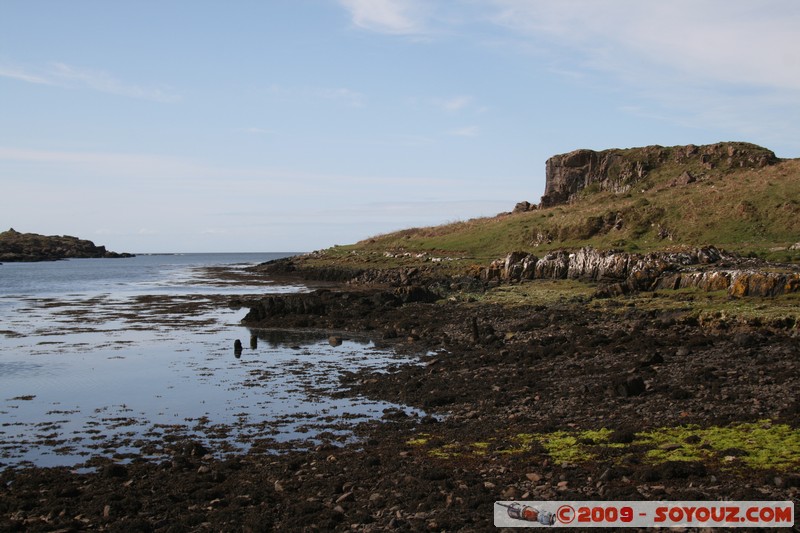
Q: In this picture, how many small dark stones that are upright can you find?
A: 2